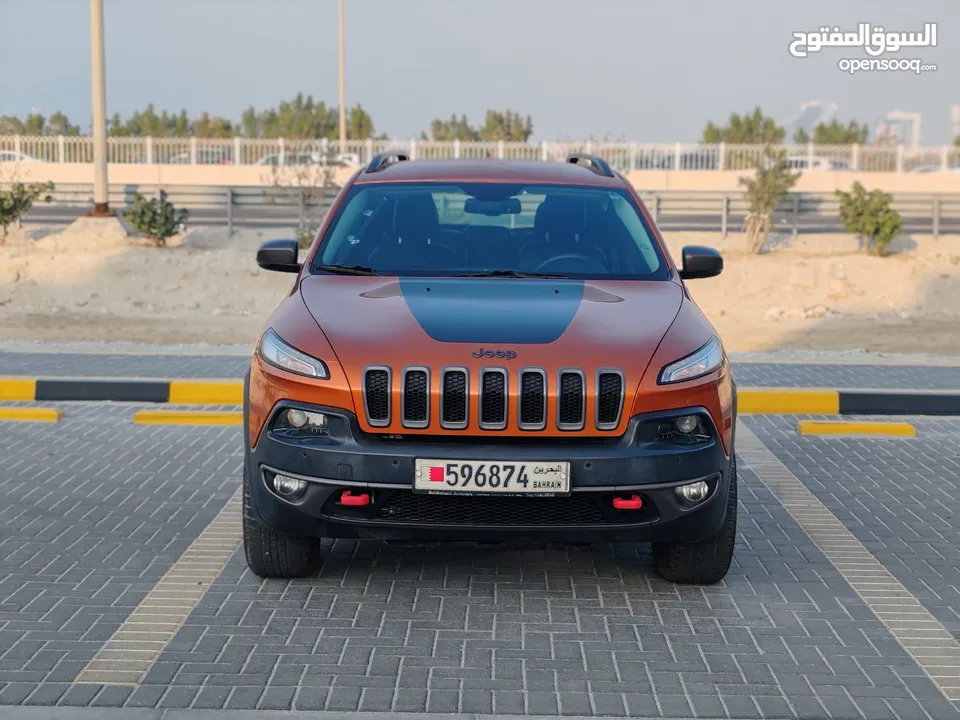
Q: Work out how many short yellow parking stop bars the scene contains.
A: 3